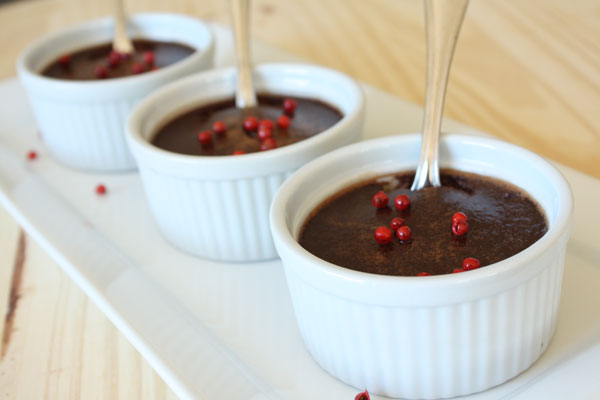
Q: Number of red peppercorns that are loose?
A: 3